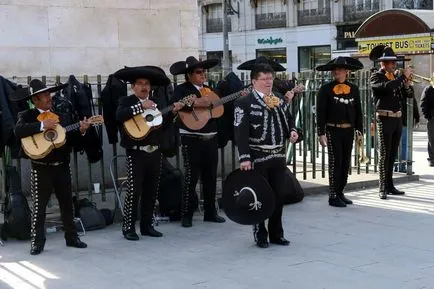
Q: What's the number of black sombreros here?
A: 7